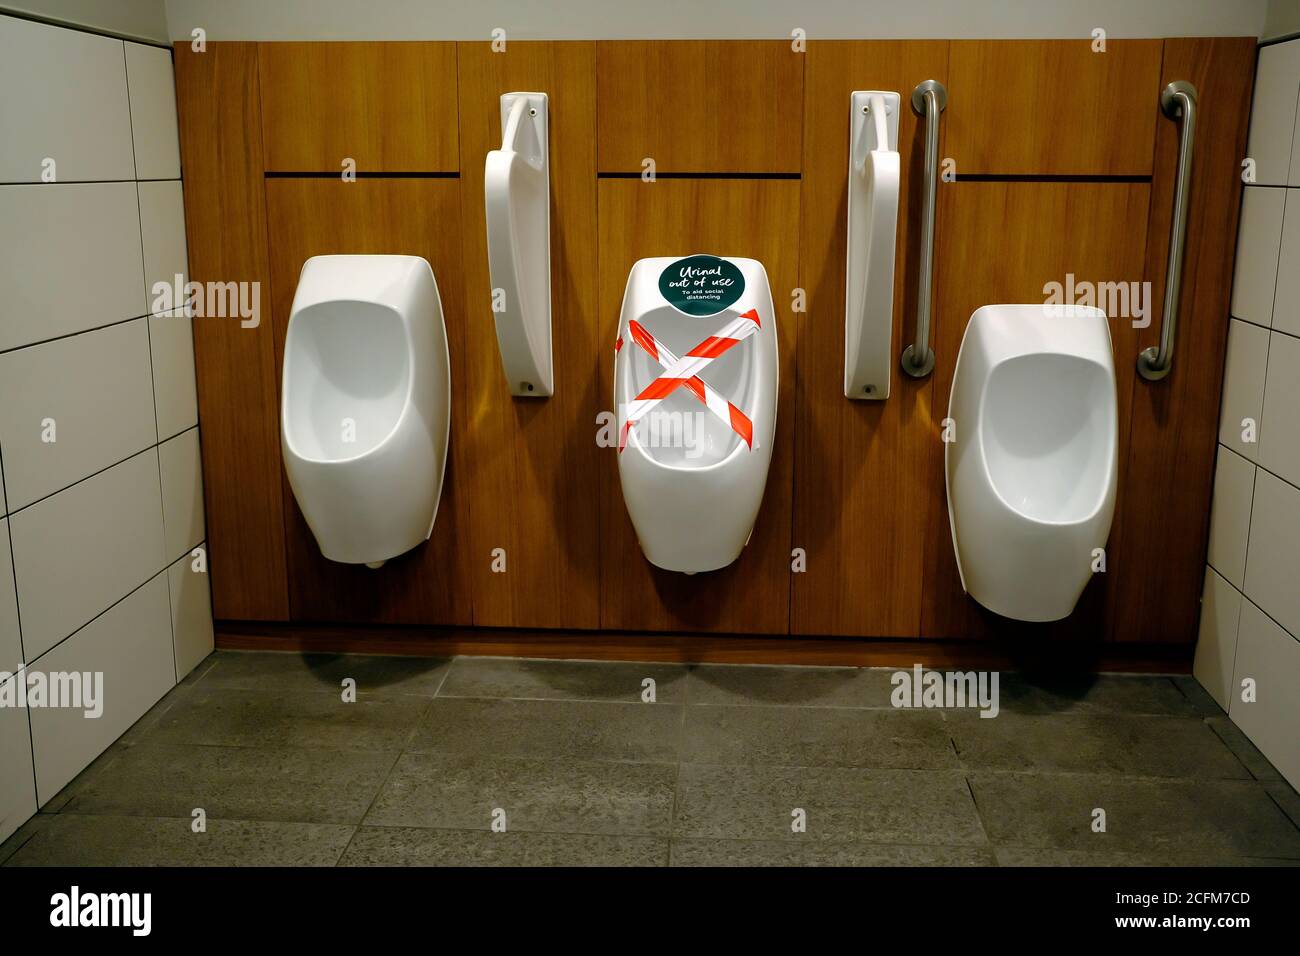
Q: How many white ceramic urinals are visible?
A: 3